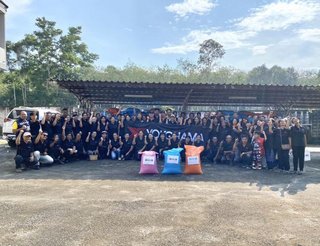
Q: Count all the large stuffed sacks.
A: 3